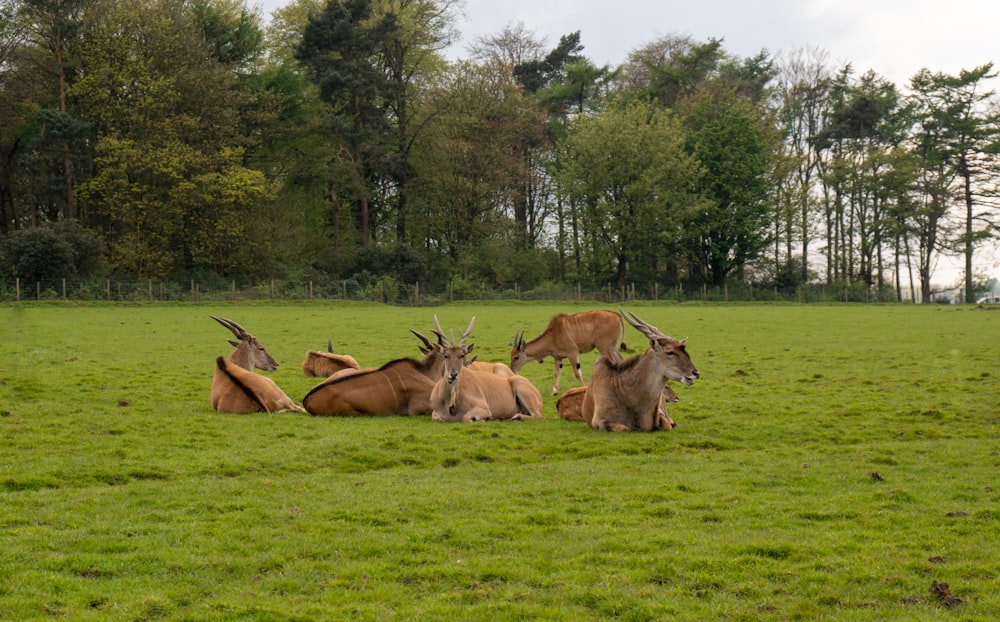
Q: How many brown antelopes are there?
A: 8